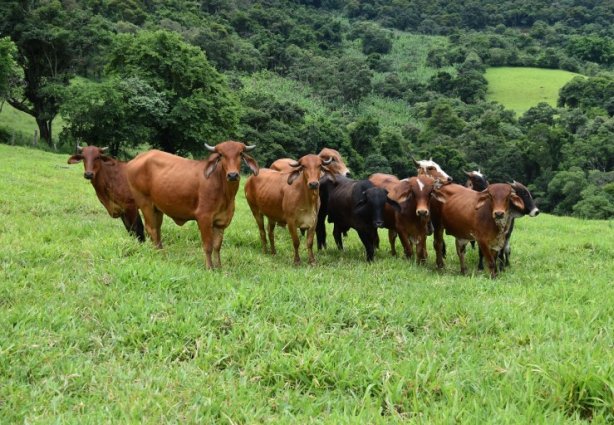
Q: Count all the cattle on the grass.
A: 10